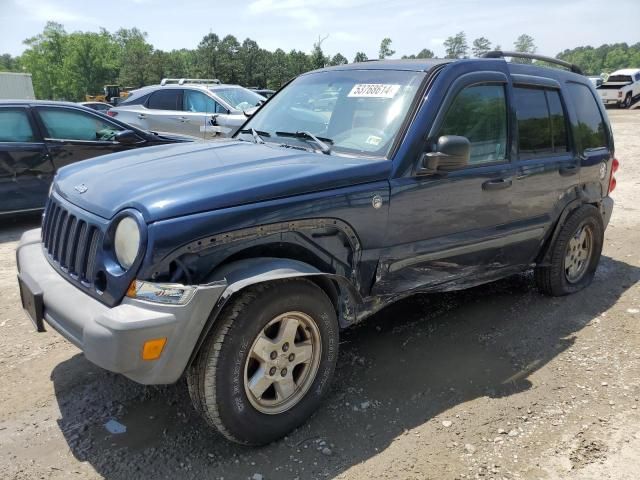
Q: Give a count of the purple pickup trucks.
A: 0